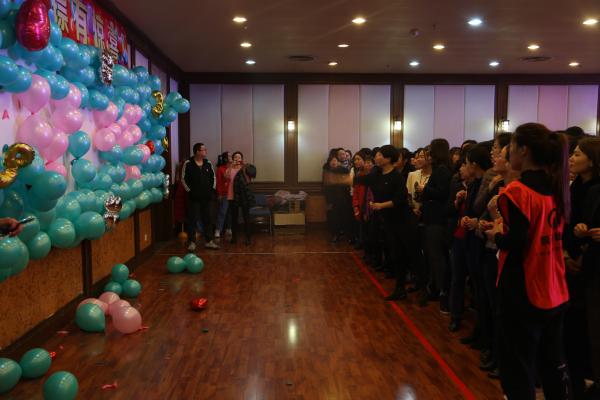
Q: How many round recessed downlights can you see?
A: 13